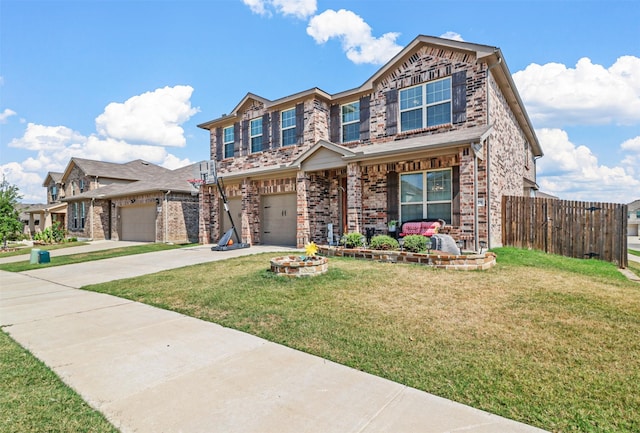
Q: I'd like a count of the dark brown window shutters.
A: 12